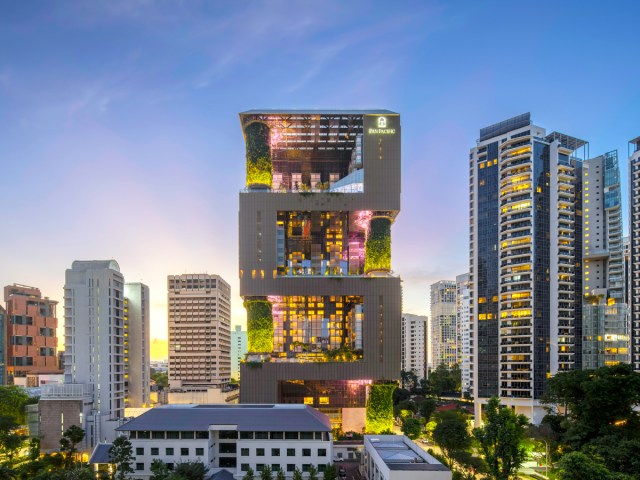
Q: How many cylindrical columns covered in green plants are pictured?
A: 4